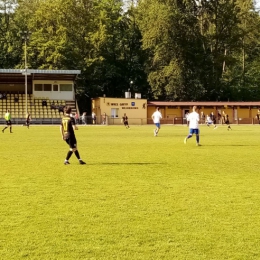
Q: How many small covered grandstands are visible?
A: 1